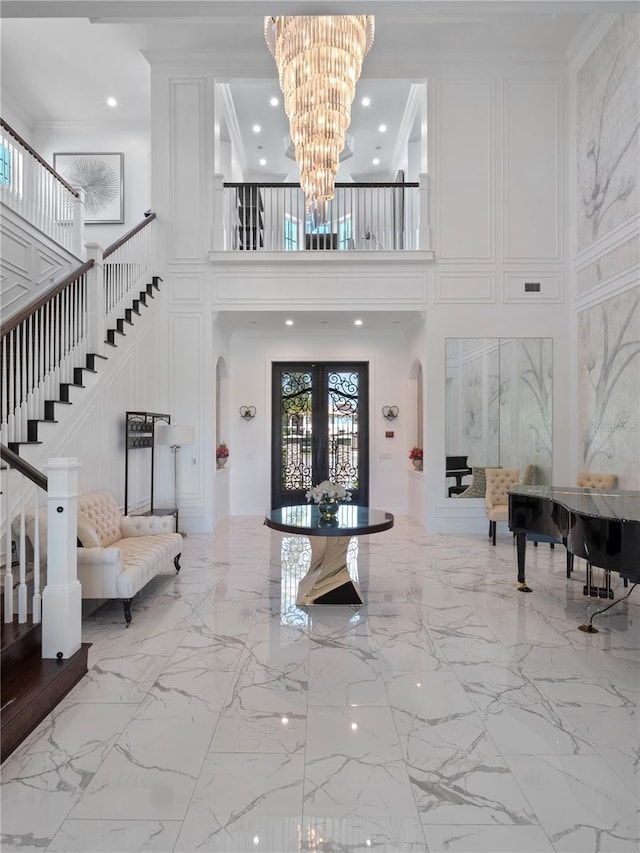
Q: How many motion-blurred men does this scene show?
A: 0